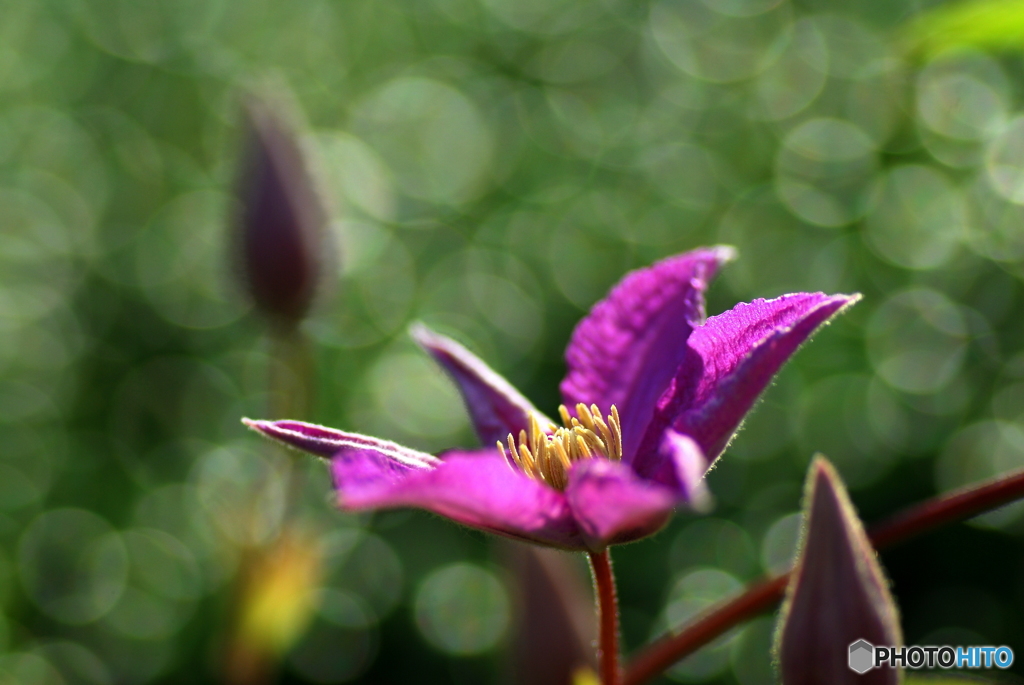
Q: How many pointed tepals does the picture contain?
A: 6